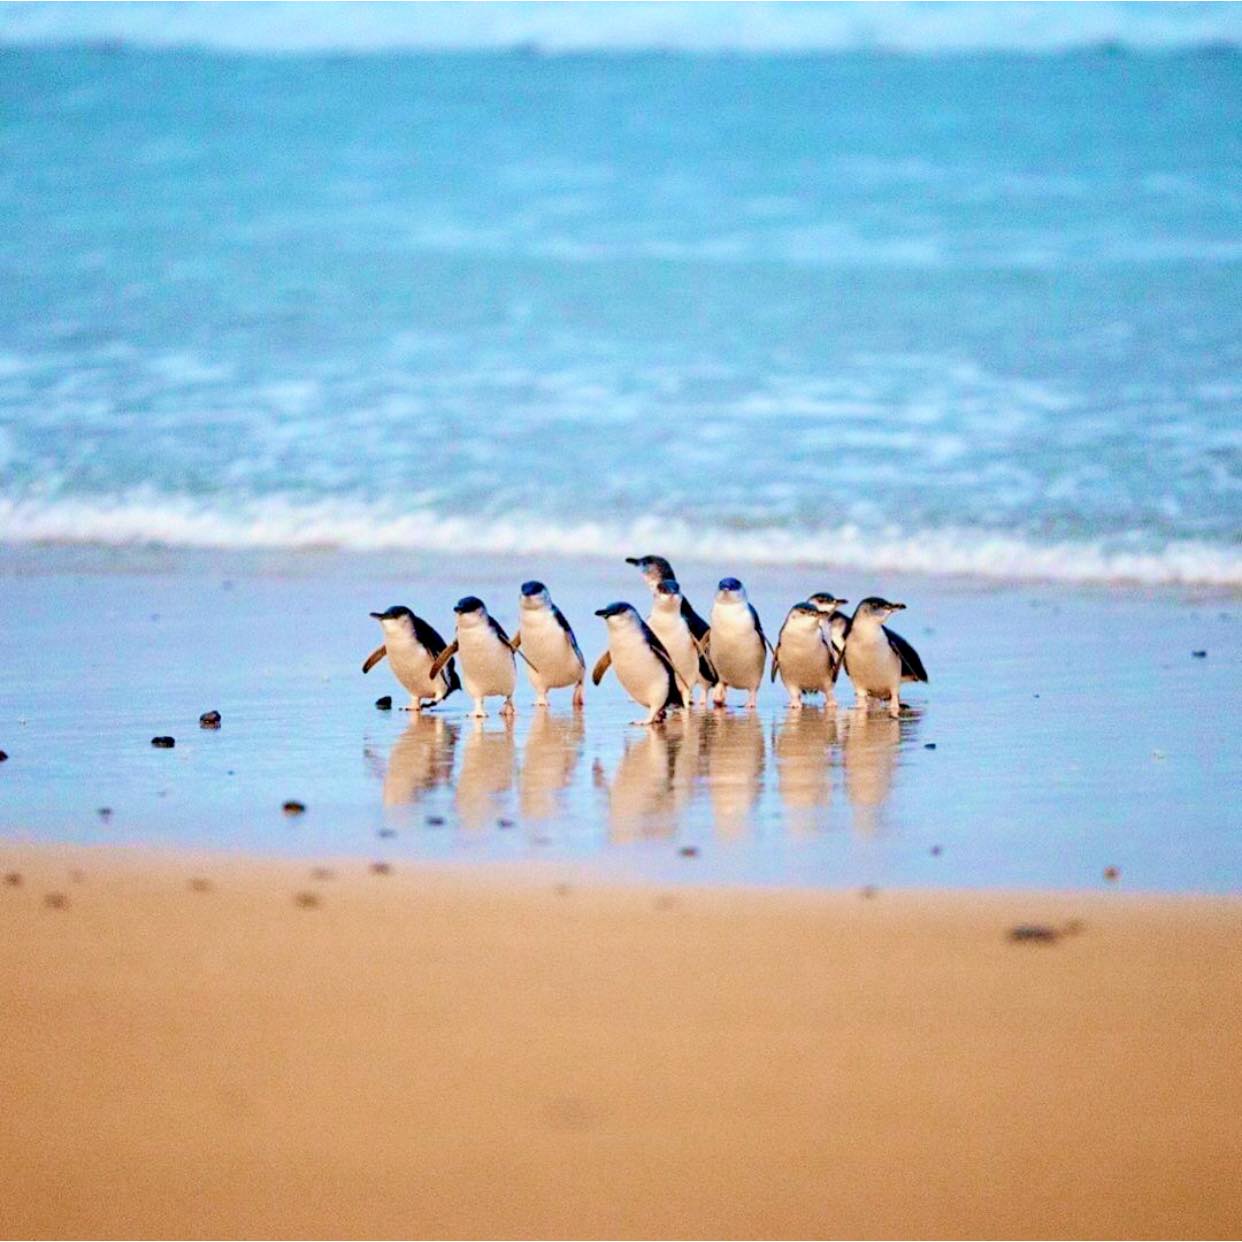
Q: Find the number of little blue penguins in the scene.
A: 10